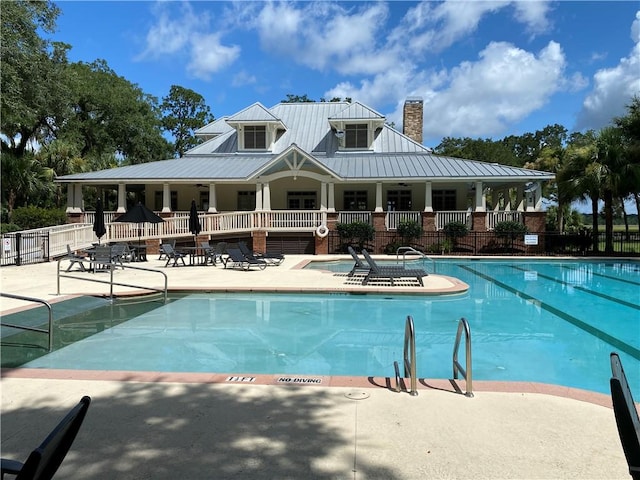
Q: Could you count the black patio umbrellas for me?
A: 3